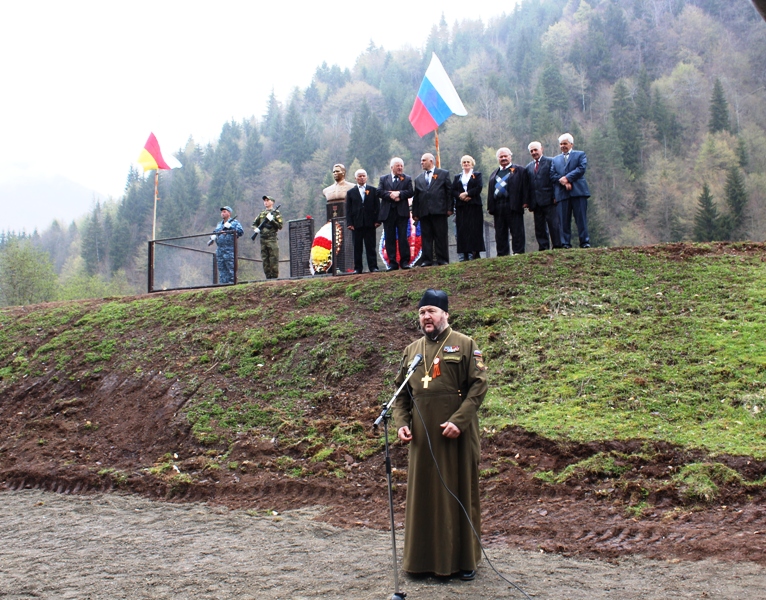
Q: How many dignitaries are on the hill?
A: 7